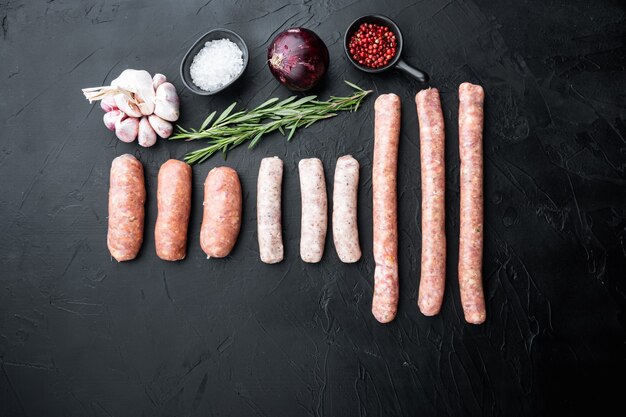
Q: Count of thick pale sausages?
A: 3